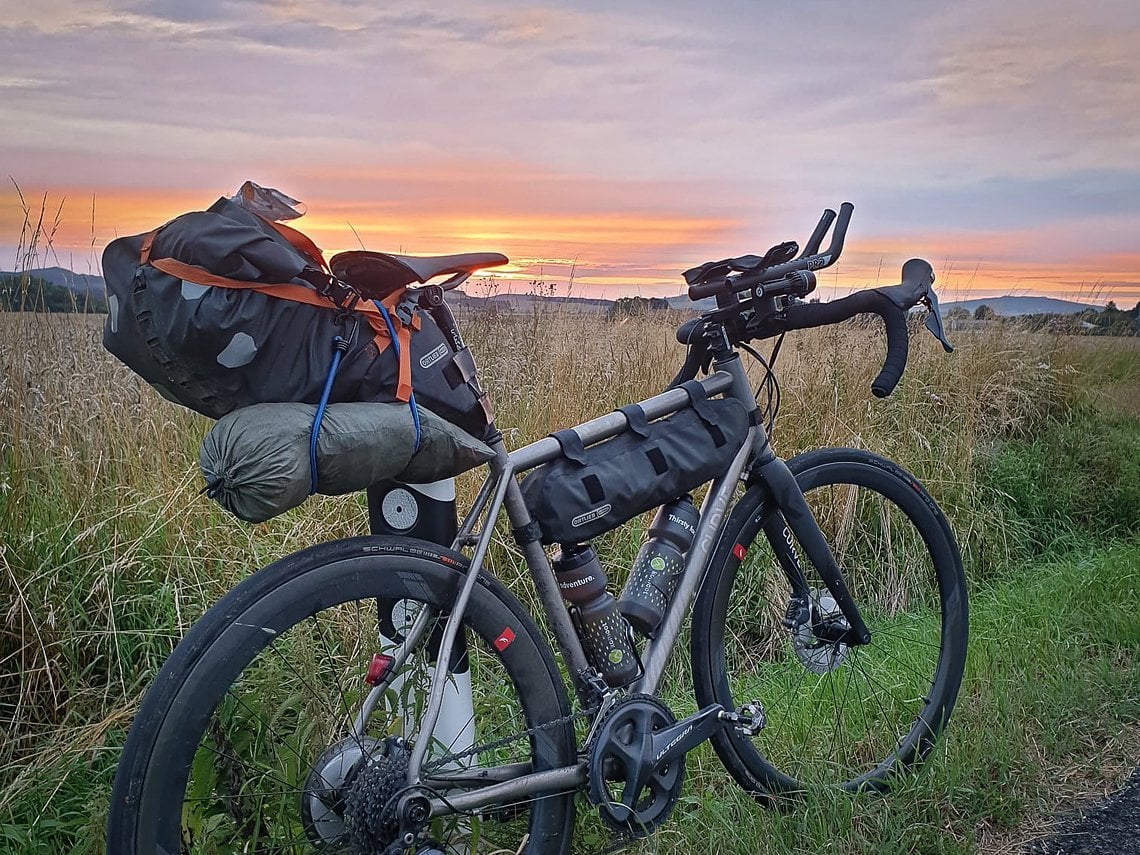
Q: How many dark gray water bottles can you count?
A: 2